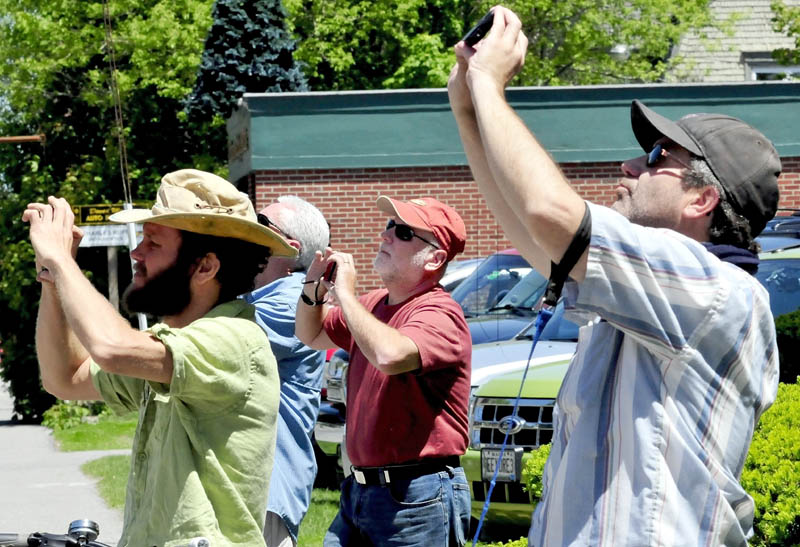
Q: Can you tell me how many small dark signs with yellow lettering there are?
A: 1